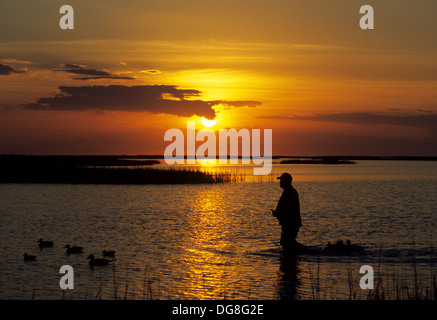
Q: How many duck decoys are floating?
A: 5